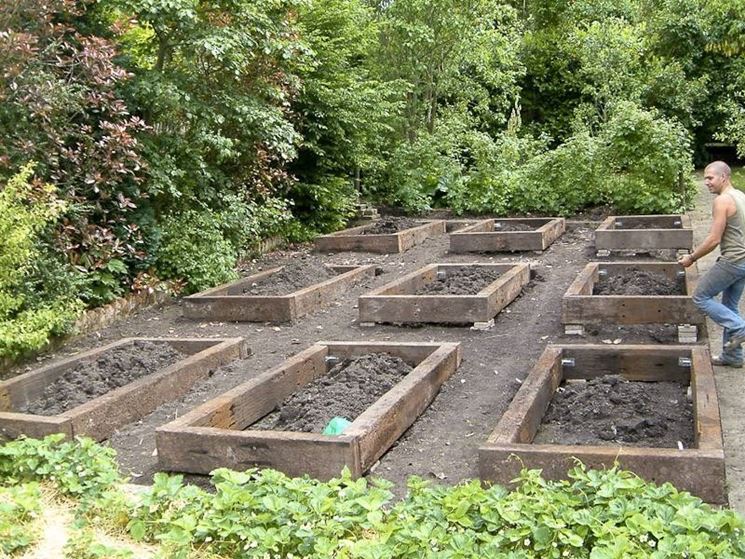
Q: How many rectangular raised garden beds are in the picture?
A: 9